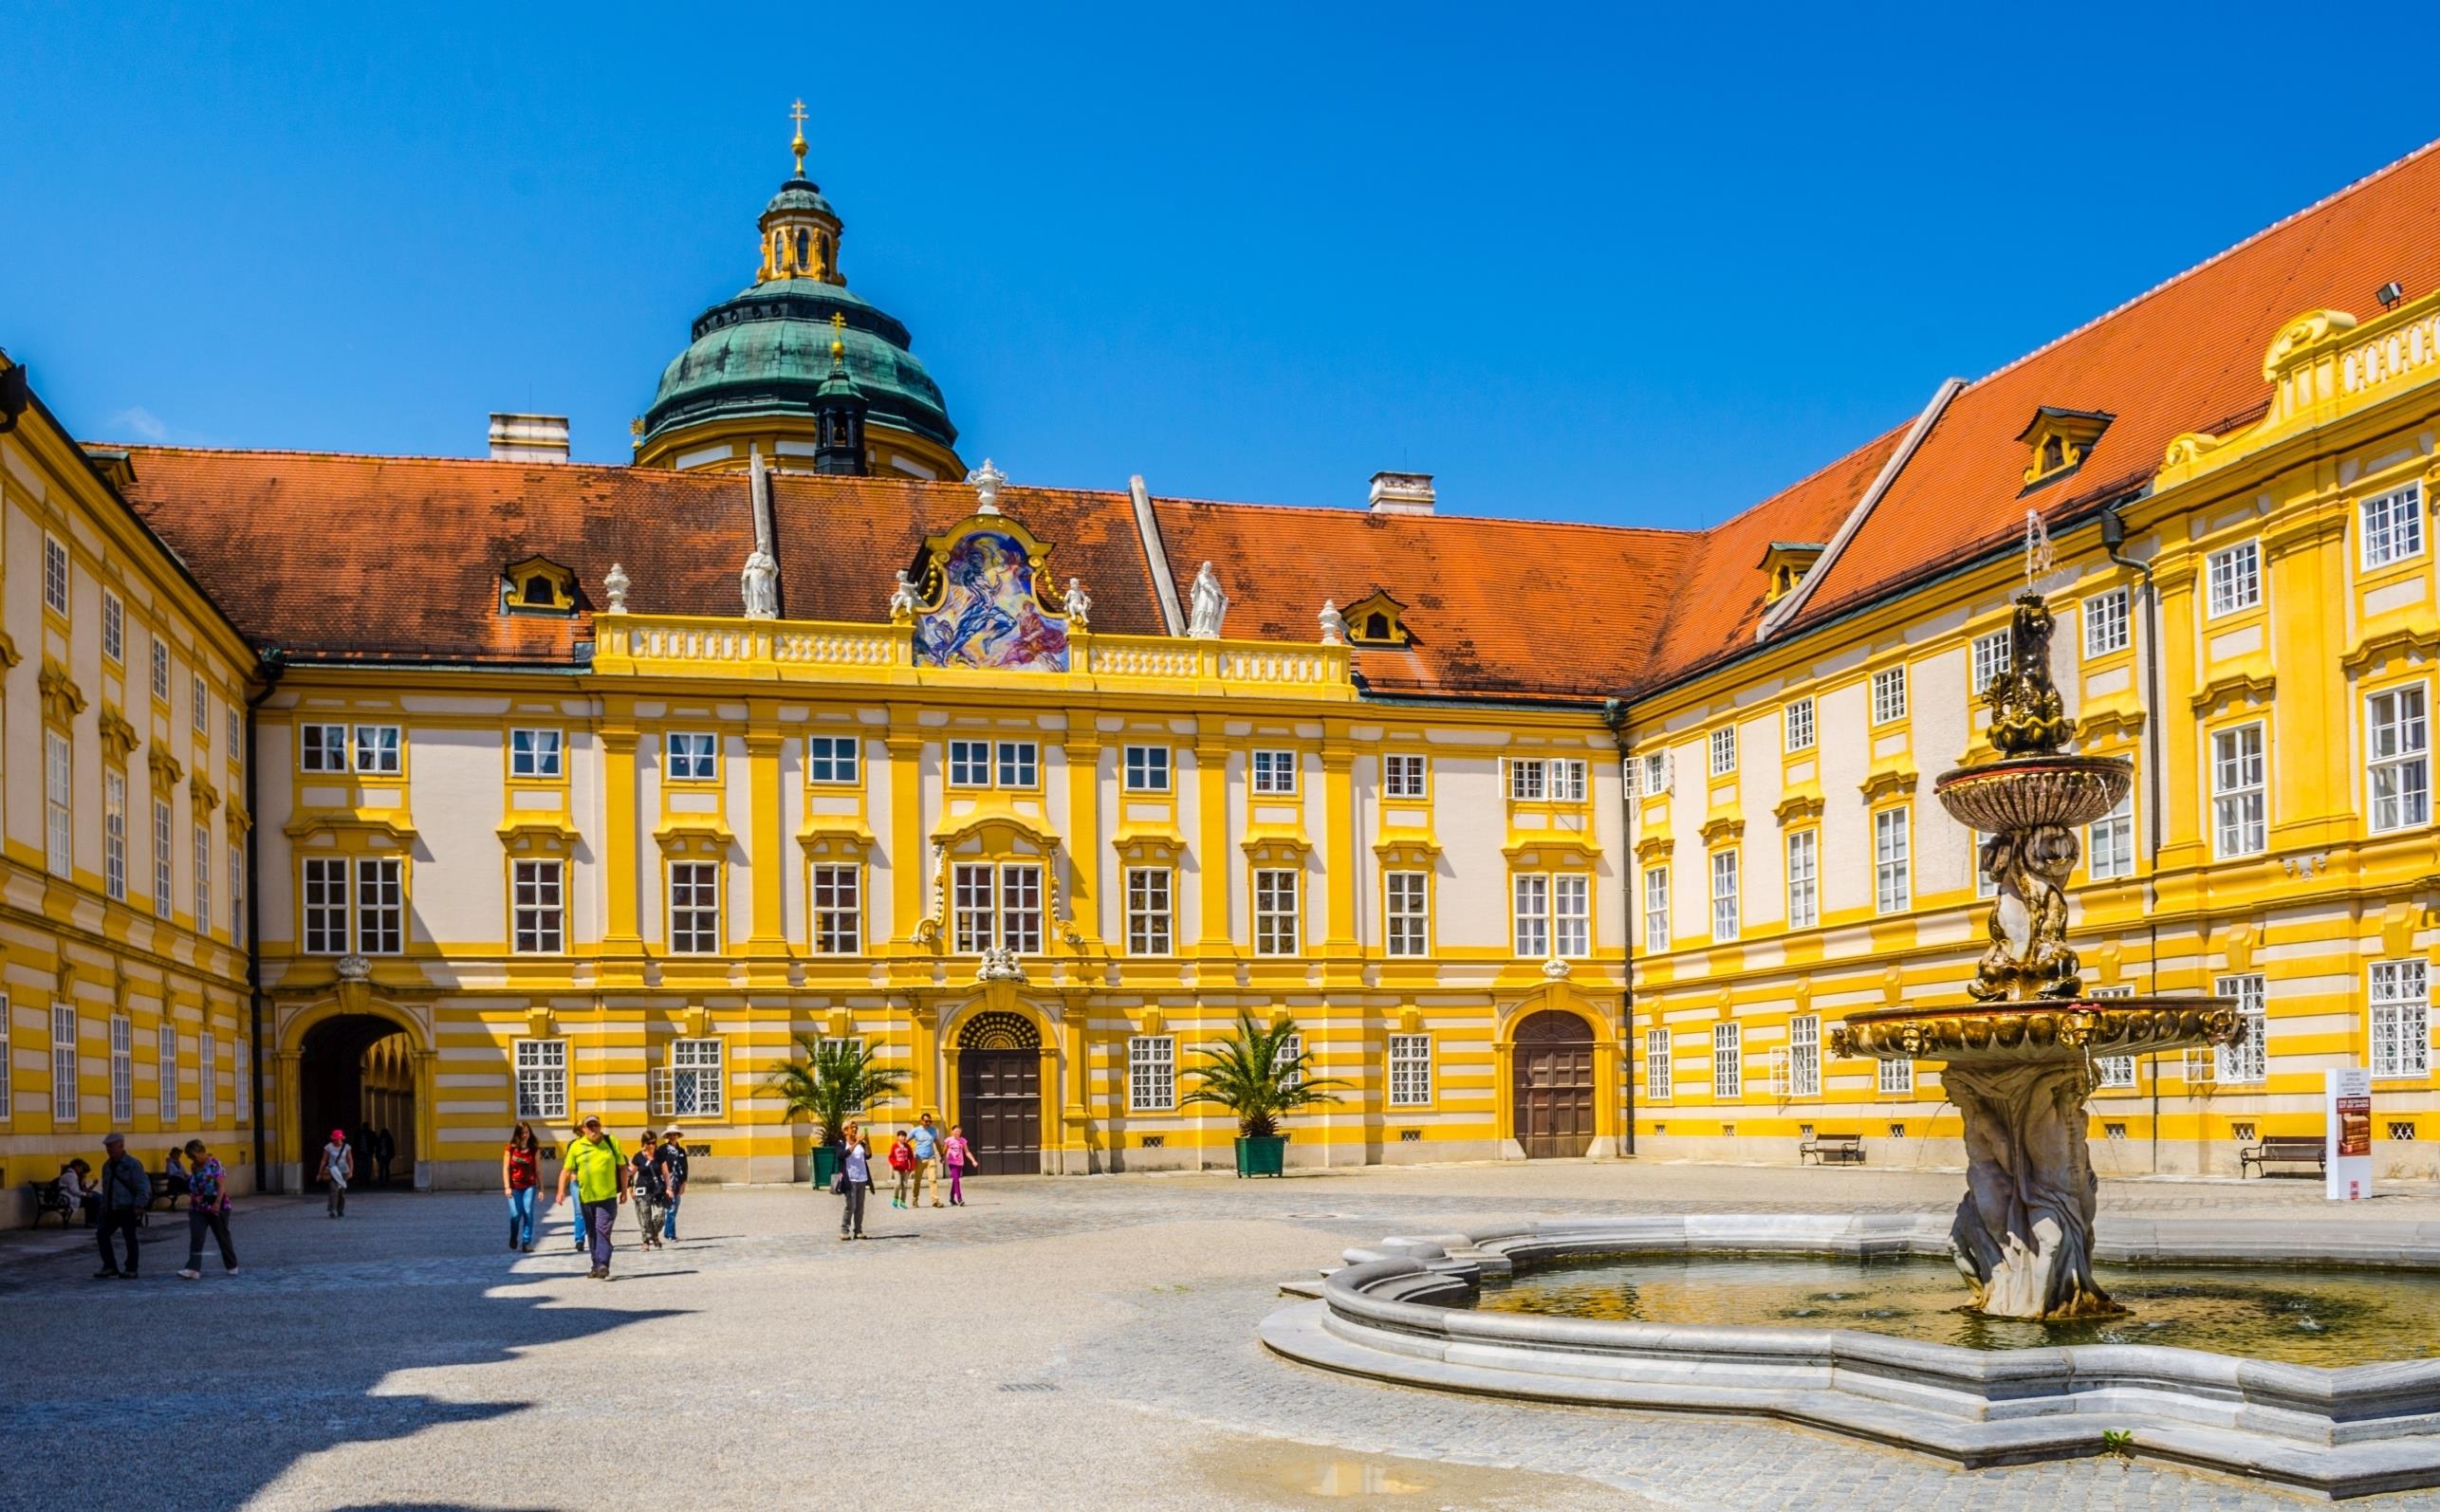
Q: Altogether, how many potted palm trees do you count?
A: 2